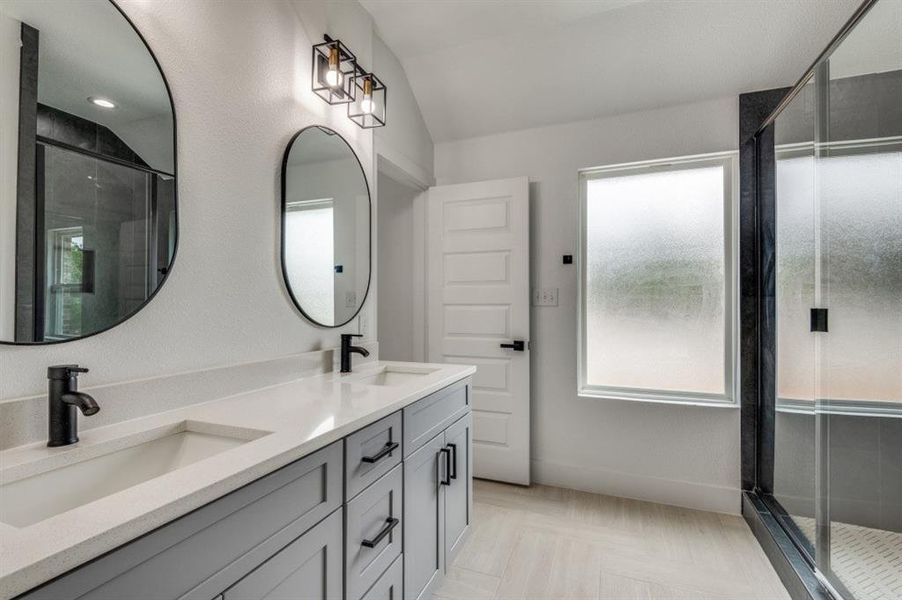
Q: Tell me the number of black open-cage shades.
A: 2